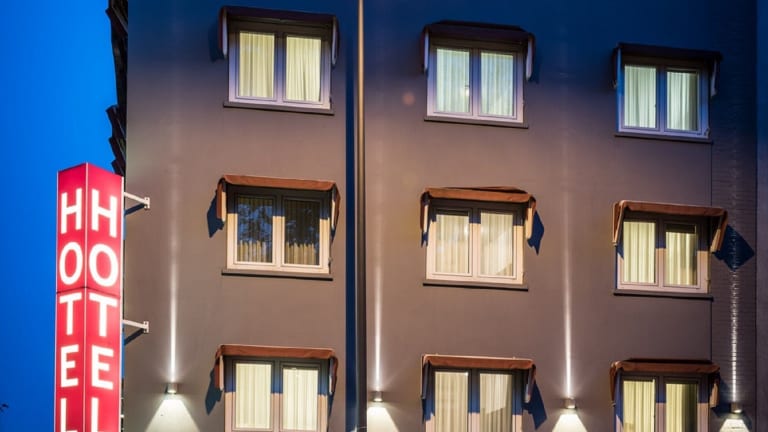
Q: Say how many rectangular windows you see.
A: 9